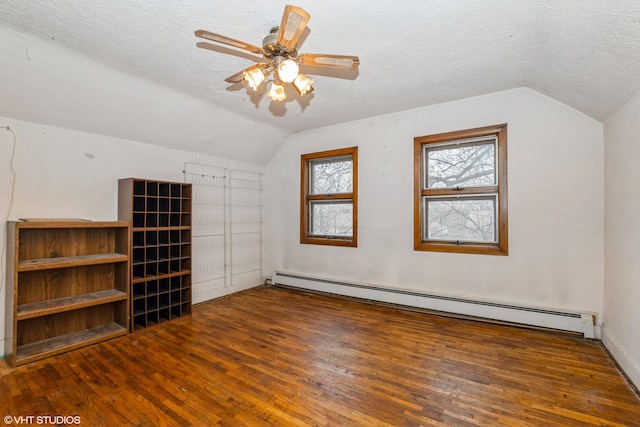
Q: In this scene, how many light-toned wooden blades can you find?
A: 5